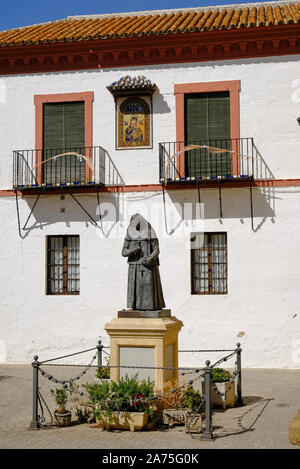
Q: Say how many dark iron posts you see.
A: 4